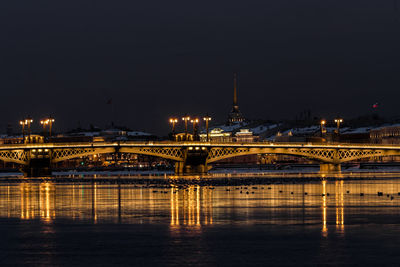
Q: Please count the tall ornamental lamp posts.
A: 10